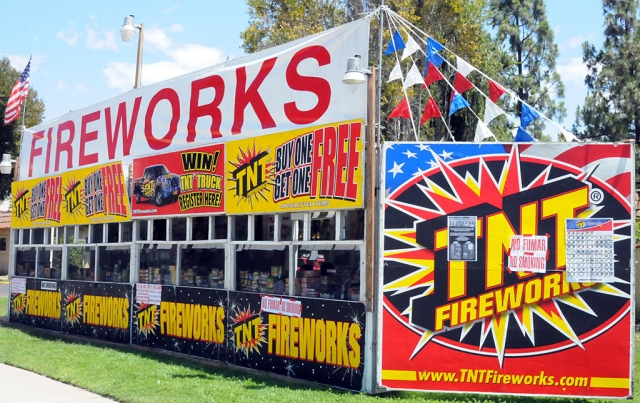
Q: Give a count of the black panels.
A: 4